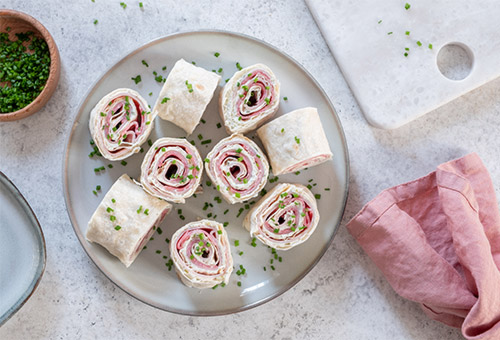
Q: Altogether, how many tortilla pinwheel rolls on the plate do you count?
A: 9